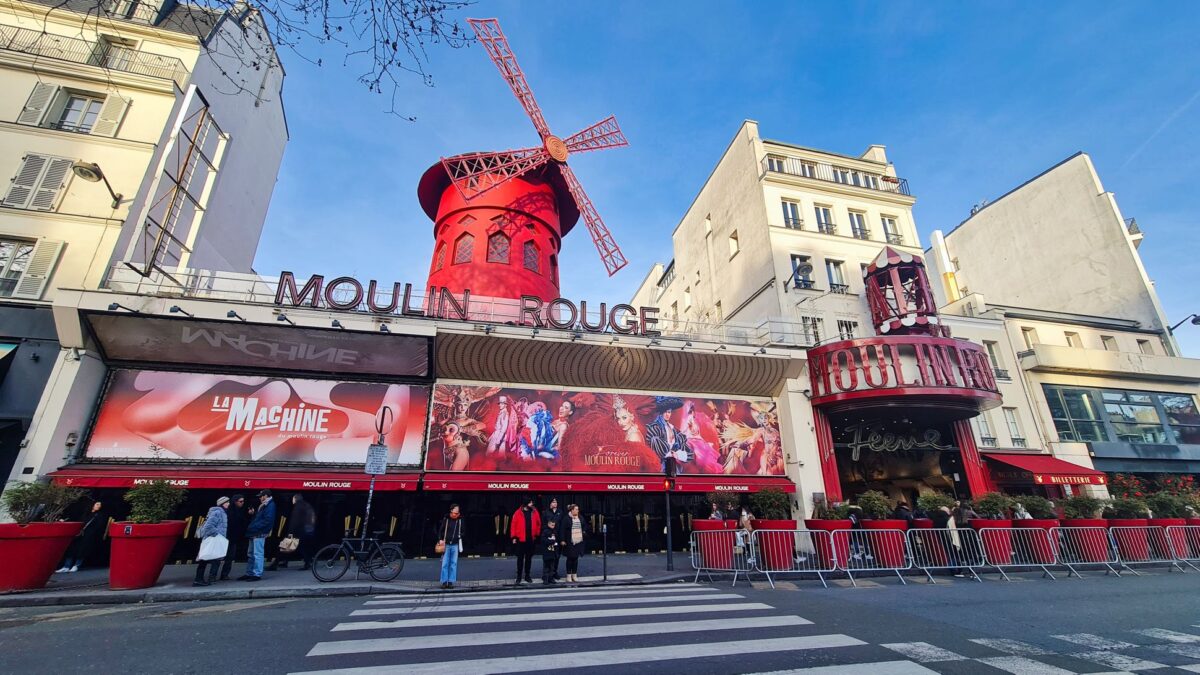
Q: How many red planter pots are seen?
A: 13